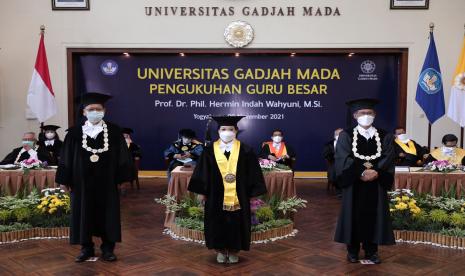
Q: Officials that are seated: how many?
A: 8